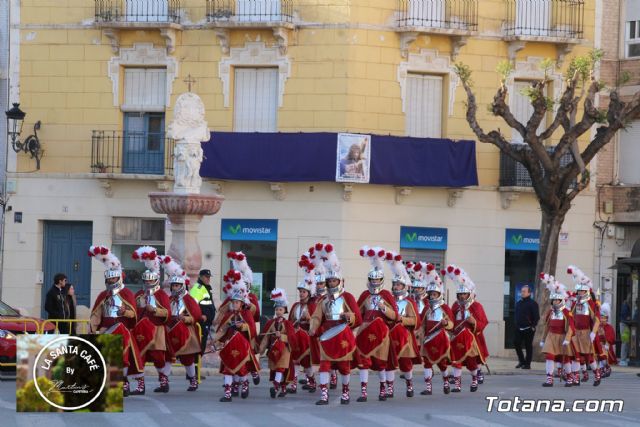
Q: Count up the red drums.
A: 11